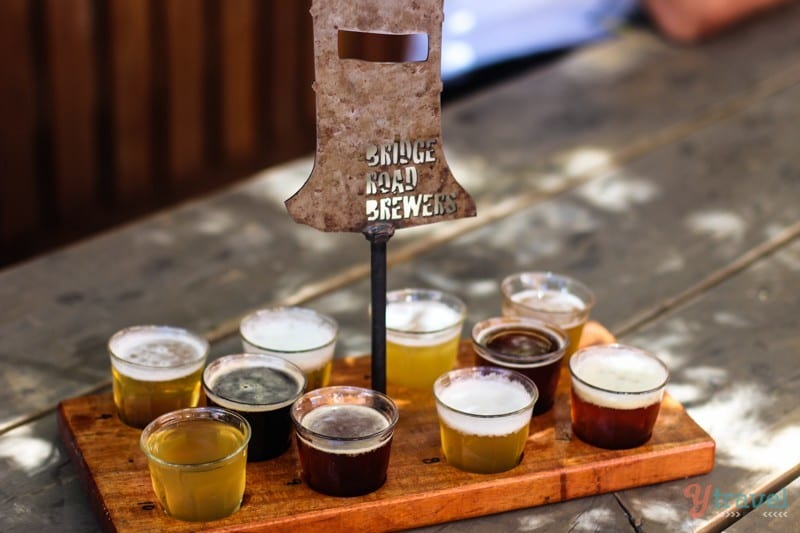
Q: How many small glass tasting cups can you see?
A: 10